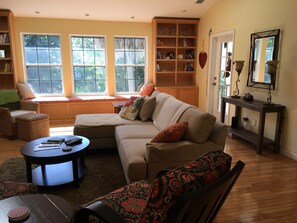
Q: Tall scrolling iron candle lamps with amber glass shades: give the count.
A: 2